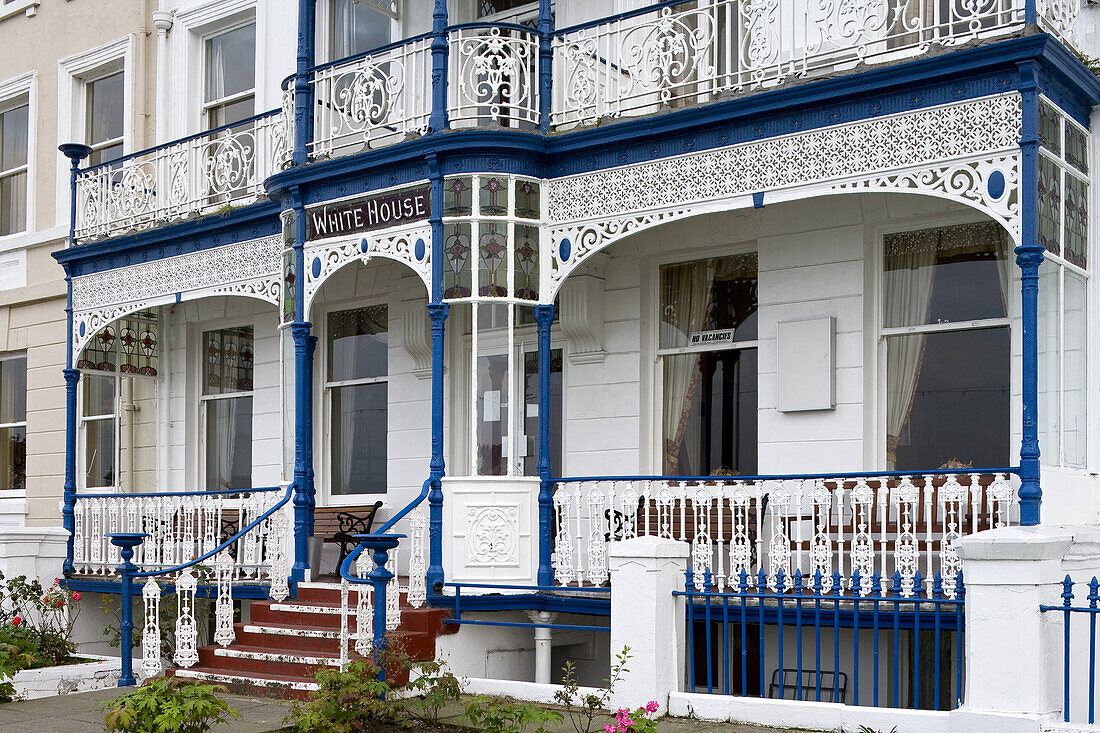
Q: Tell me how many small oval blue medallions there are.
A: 6